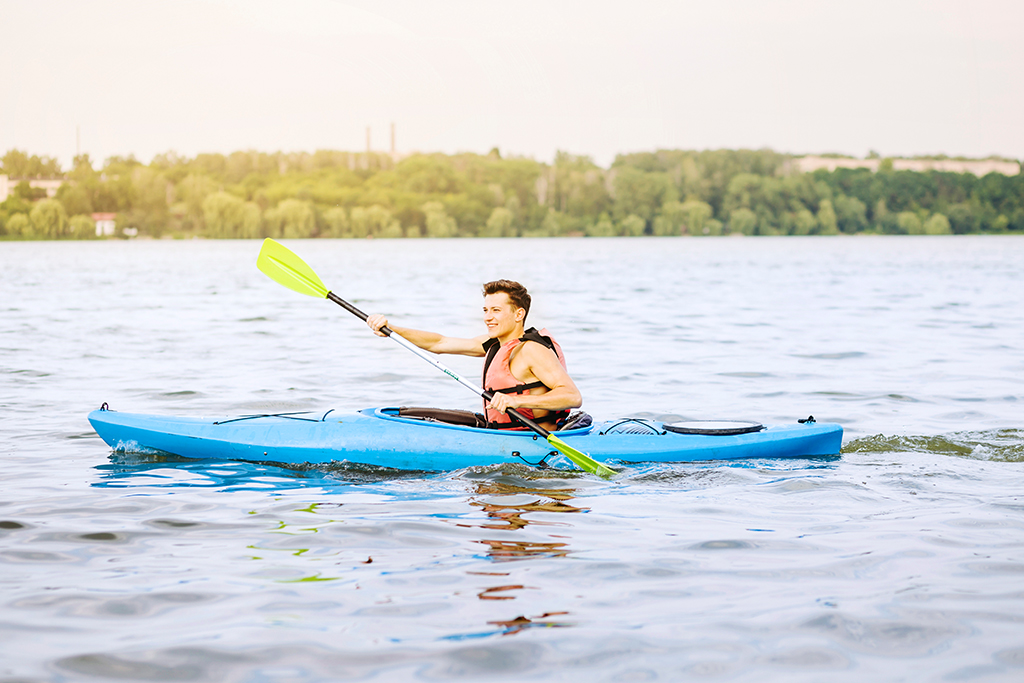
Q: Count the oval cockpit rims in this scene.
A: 1